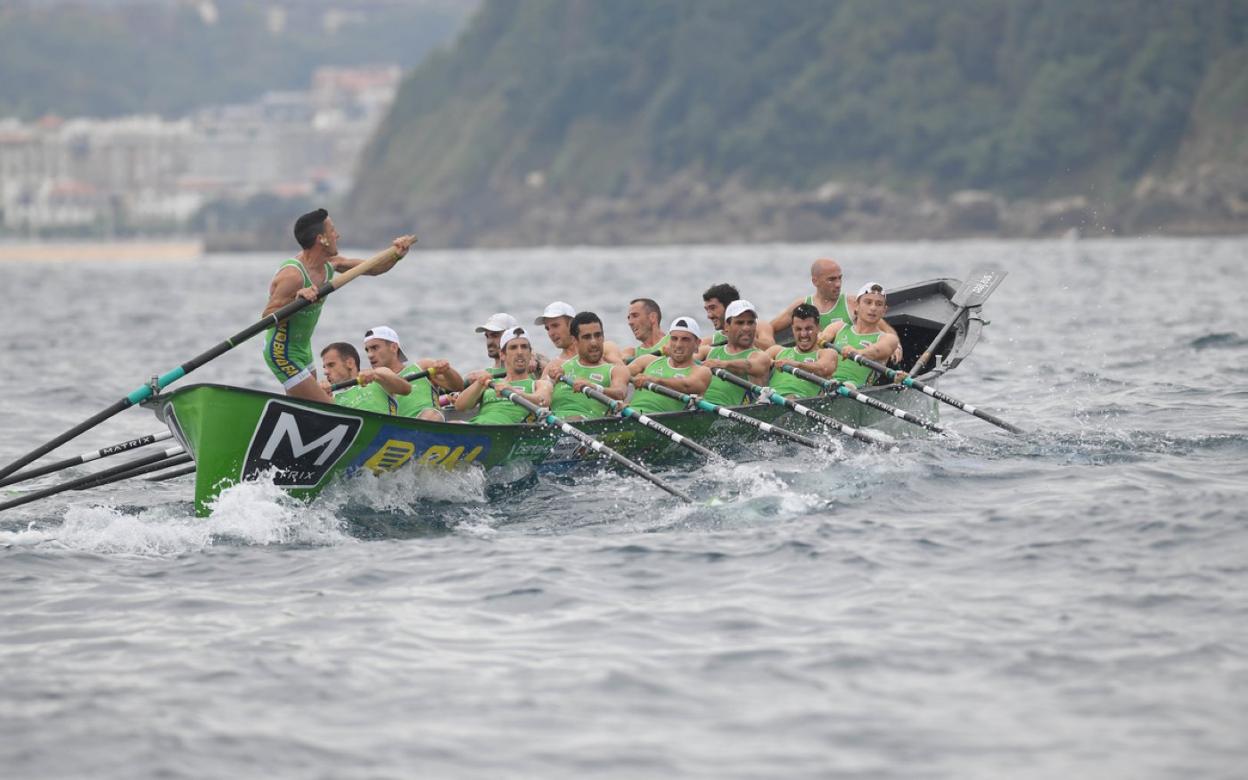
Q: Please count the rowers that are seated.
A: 13